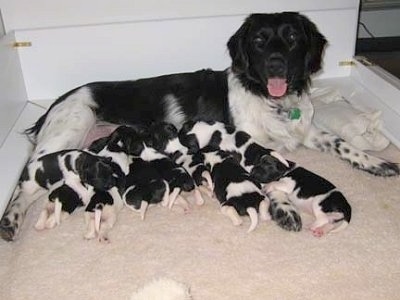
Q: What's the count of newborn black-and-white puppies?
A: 11